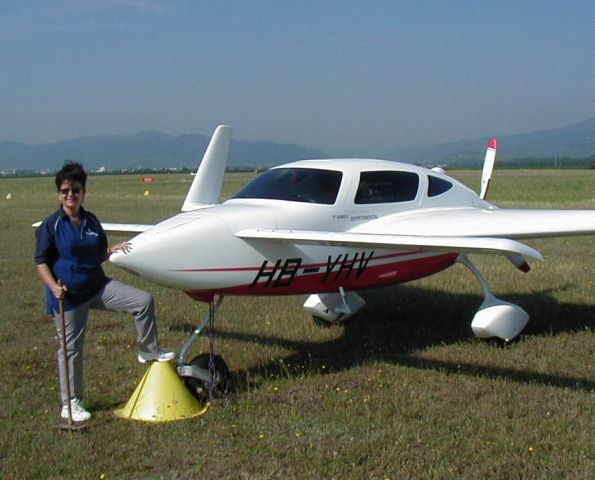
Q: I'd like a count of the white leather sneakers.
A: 2